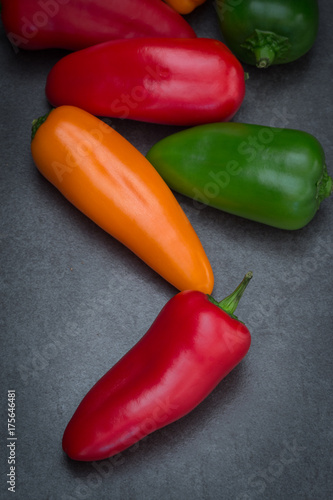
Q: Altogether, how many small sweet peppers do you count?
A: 7